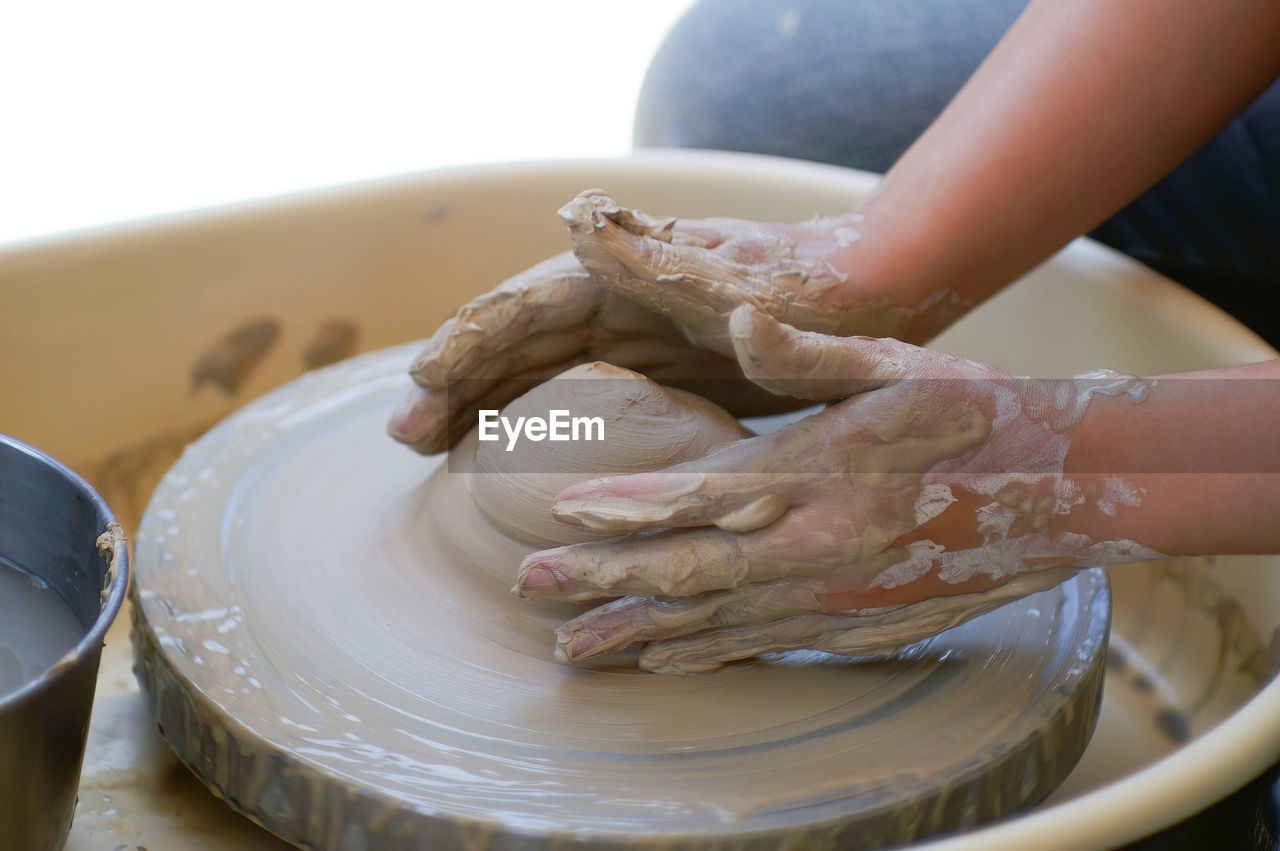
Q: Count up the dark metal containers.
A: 1